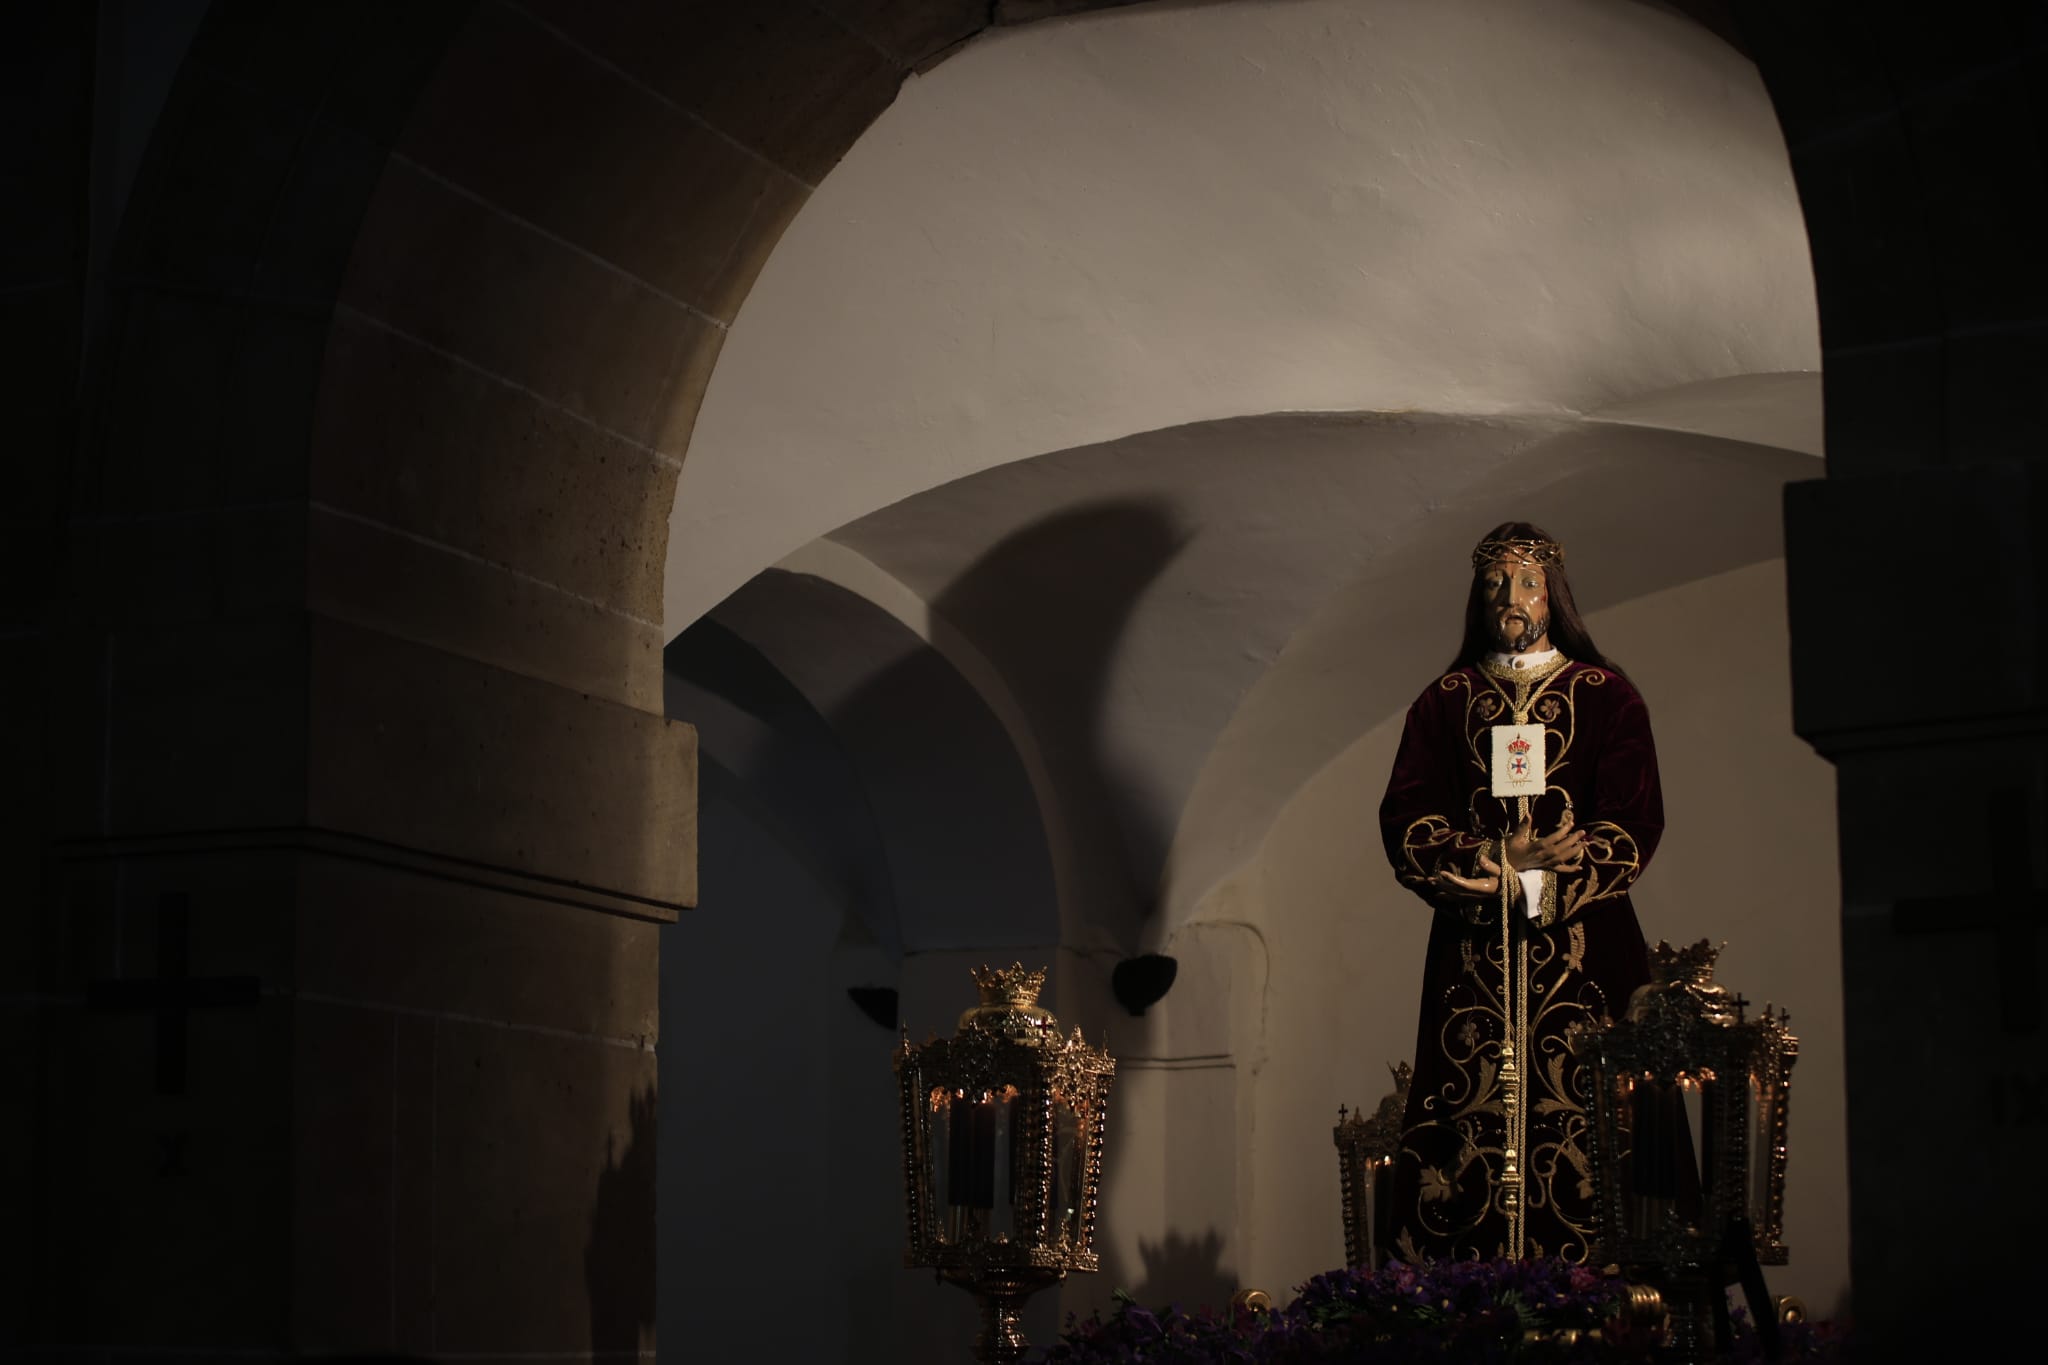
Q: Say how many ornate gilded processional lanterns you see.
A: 3